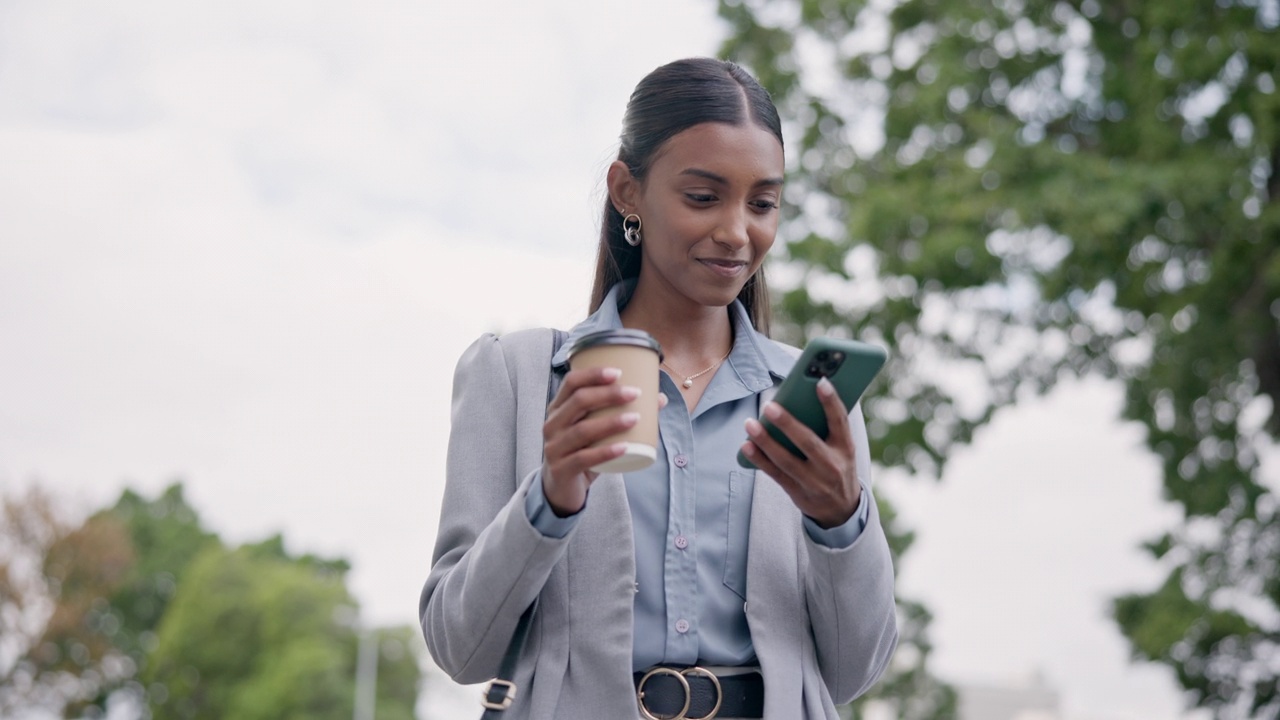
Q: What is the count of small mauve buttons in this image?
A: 3